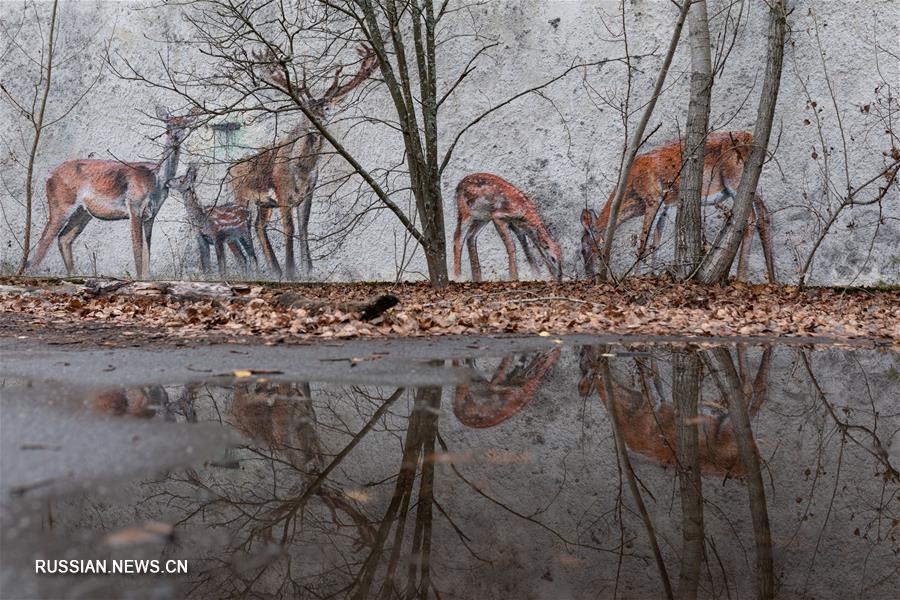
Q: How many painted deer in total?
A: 5